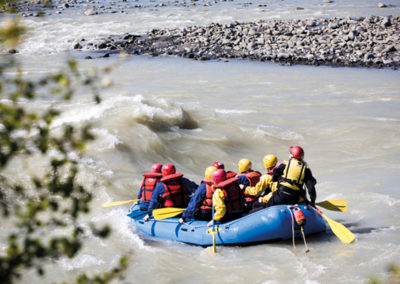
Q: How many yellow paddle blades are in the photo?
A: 5